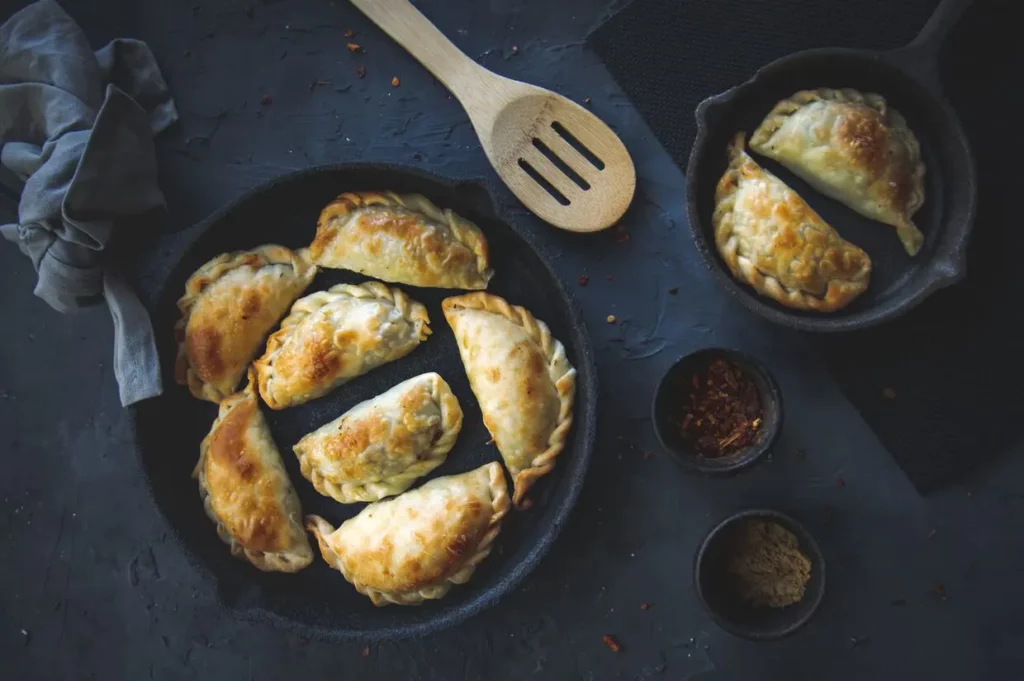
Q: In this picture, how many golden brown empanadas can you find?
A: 9